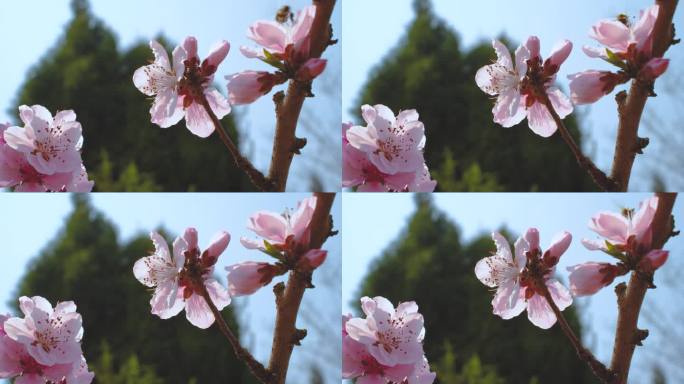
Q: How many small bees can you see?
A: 3